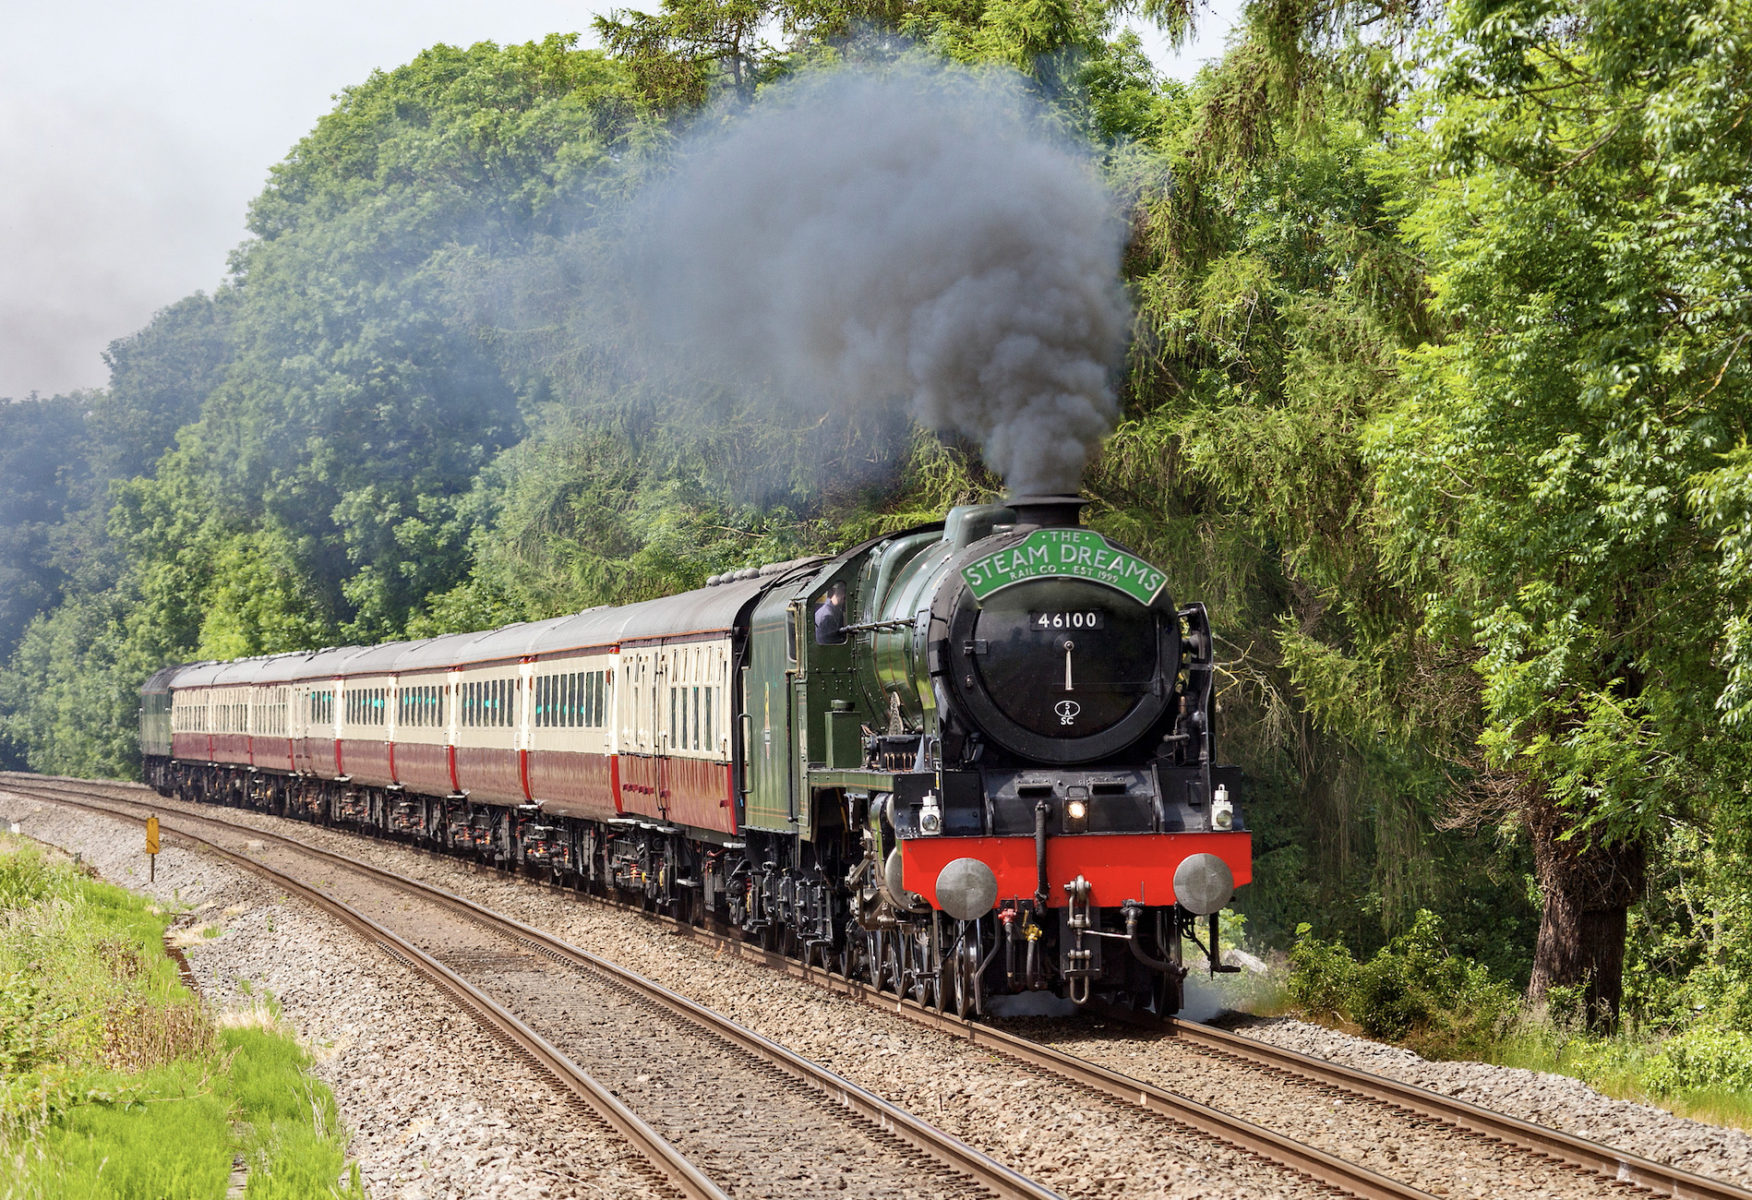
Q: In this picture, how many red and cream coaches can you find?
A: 9